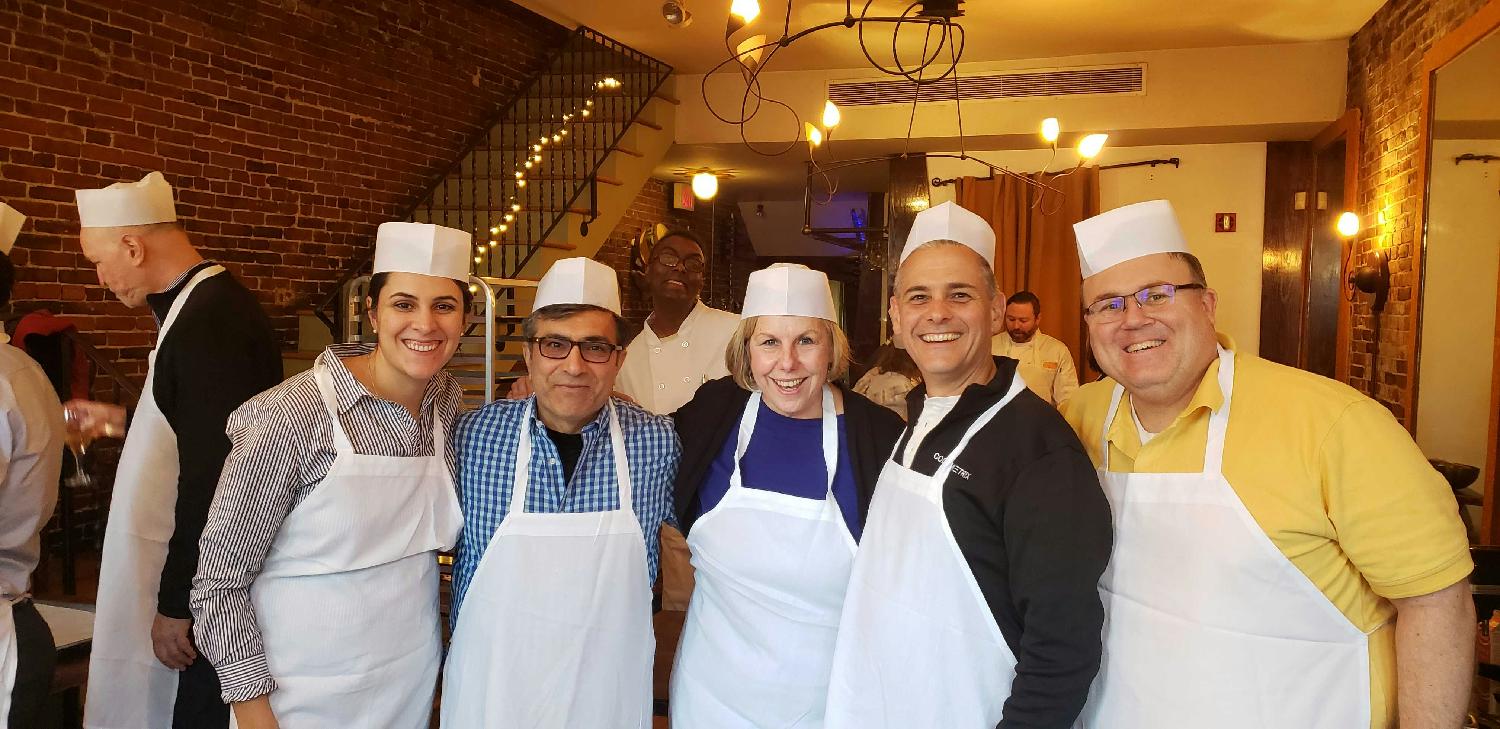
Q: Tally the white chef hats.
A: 7